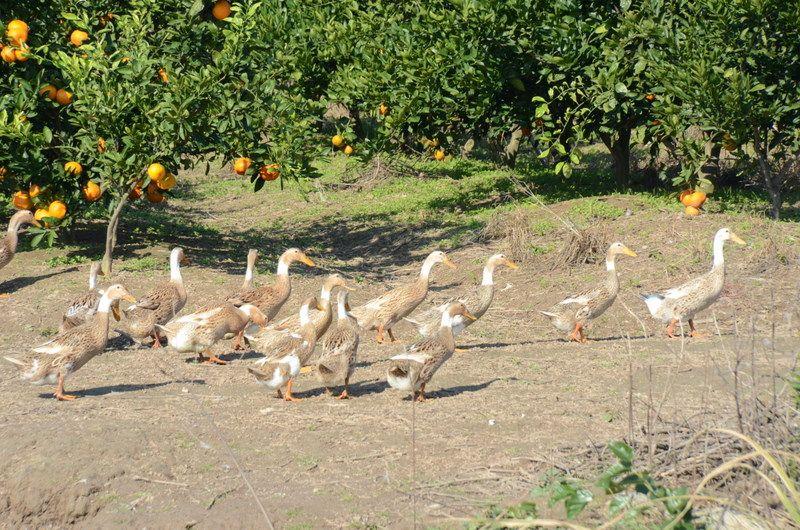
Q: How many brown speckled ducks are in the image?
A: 15